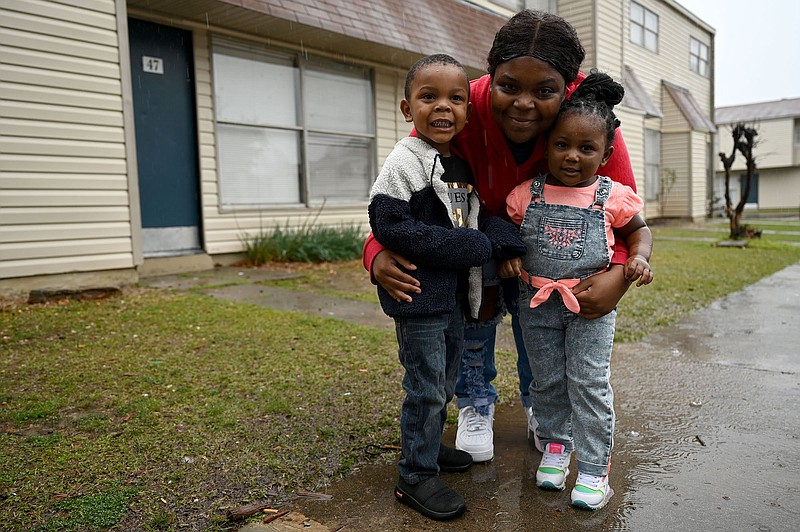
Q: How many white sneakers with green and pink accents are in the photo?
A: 2